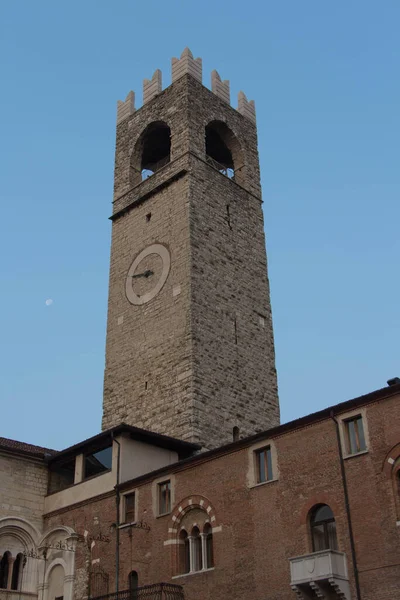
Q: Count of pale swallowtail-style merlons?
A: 5